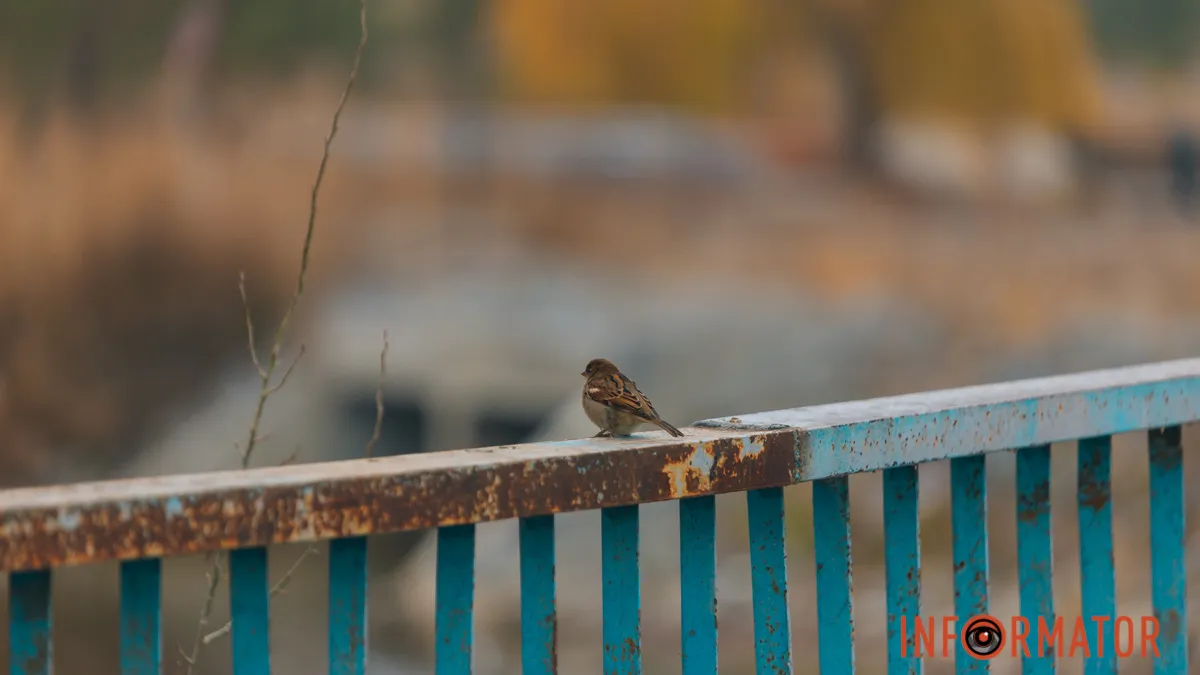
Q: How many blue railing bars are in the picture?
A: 15